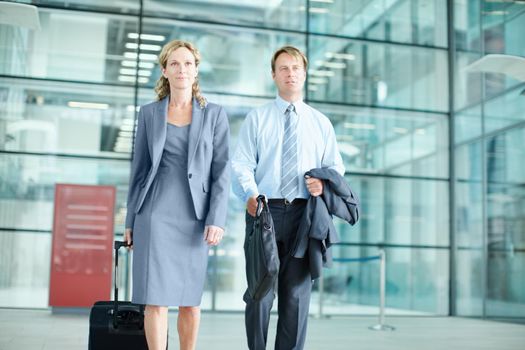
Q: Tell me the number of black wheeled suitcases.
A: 1